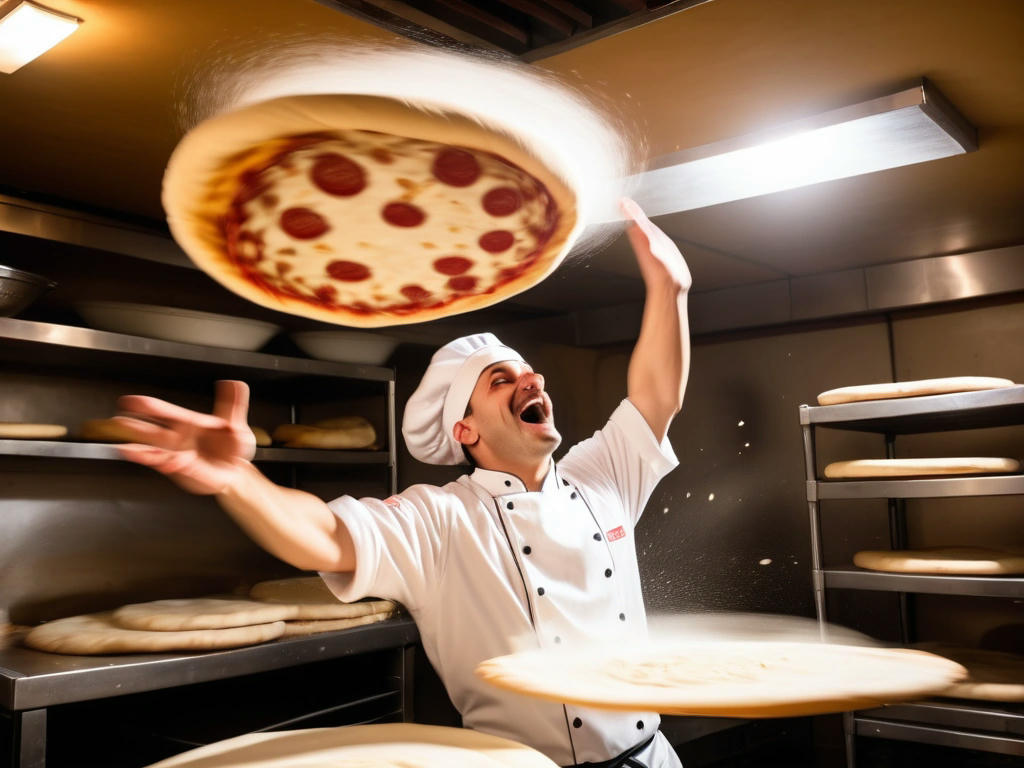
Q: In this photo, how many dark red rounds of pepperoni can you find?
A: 10